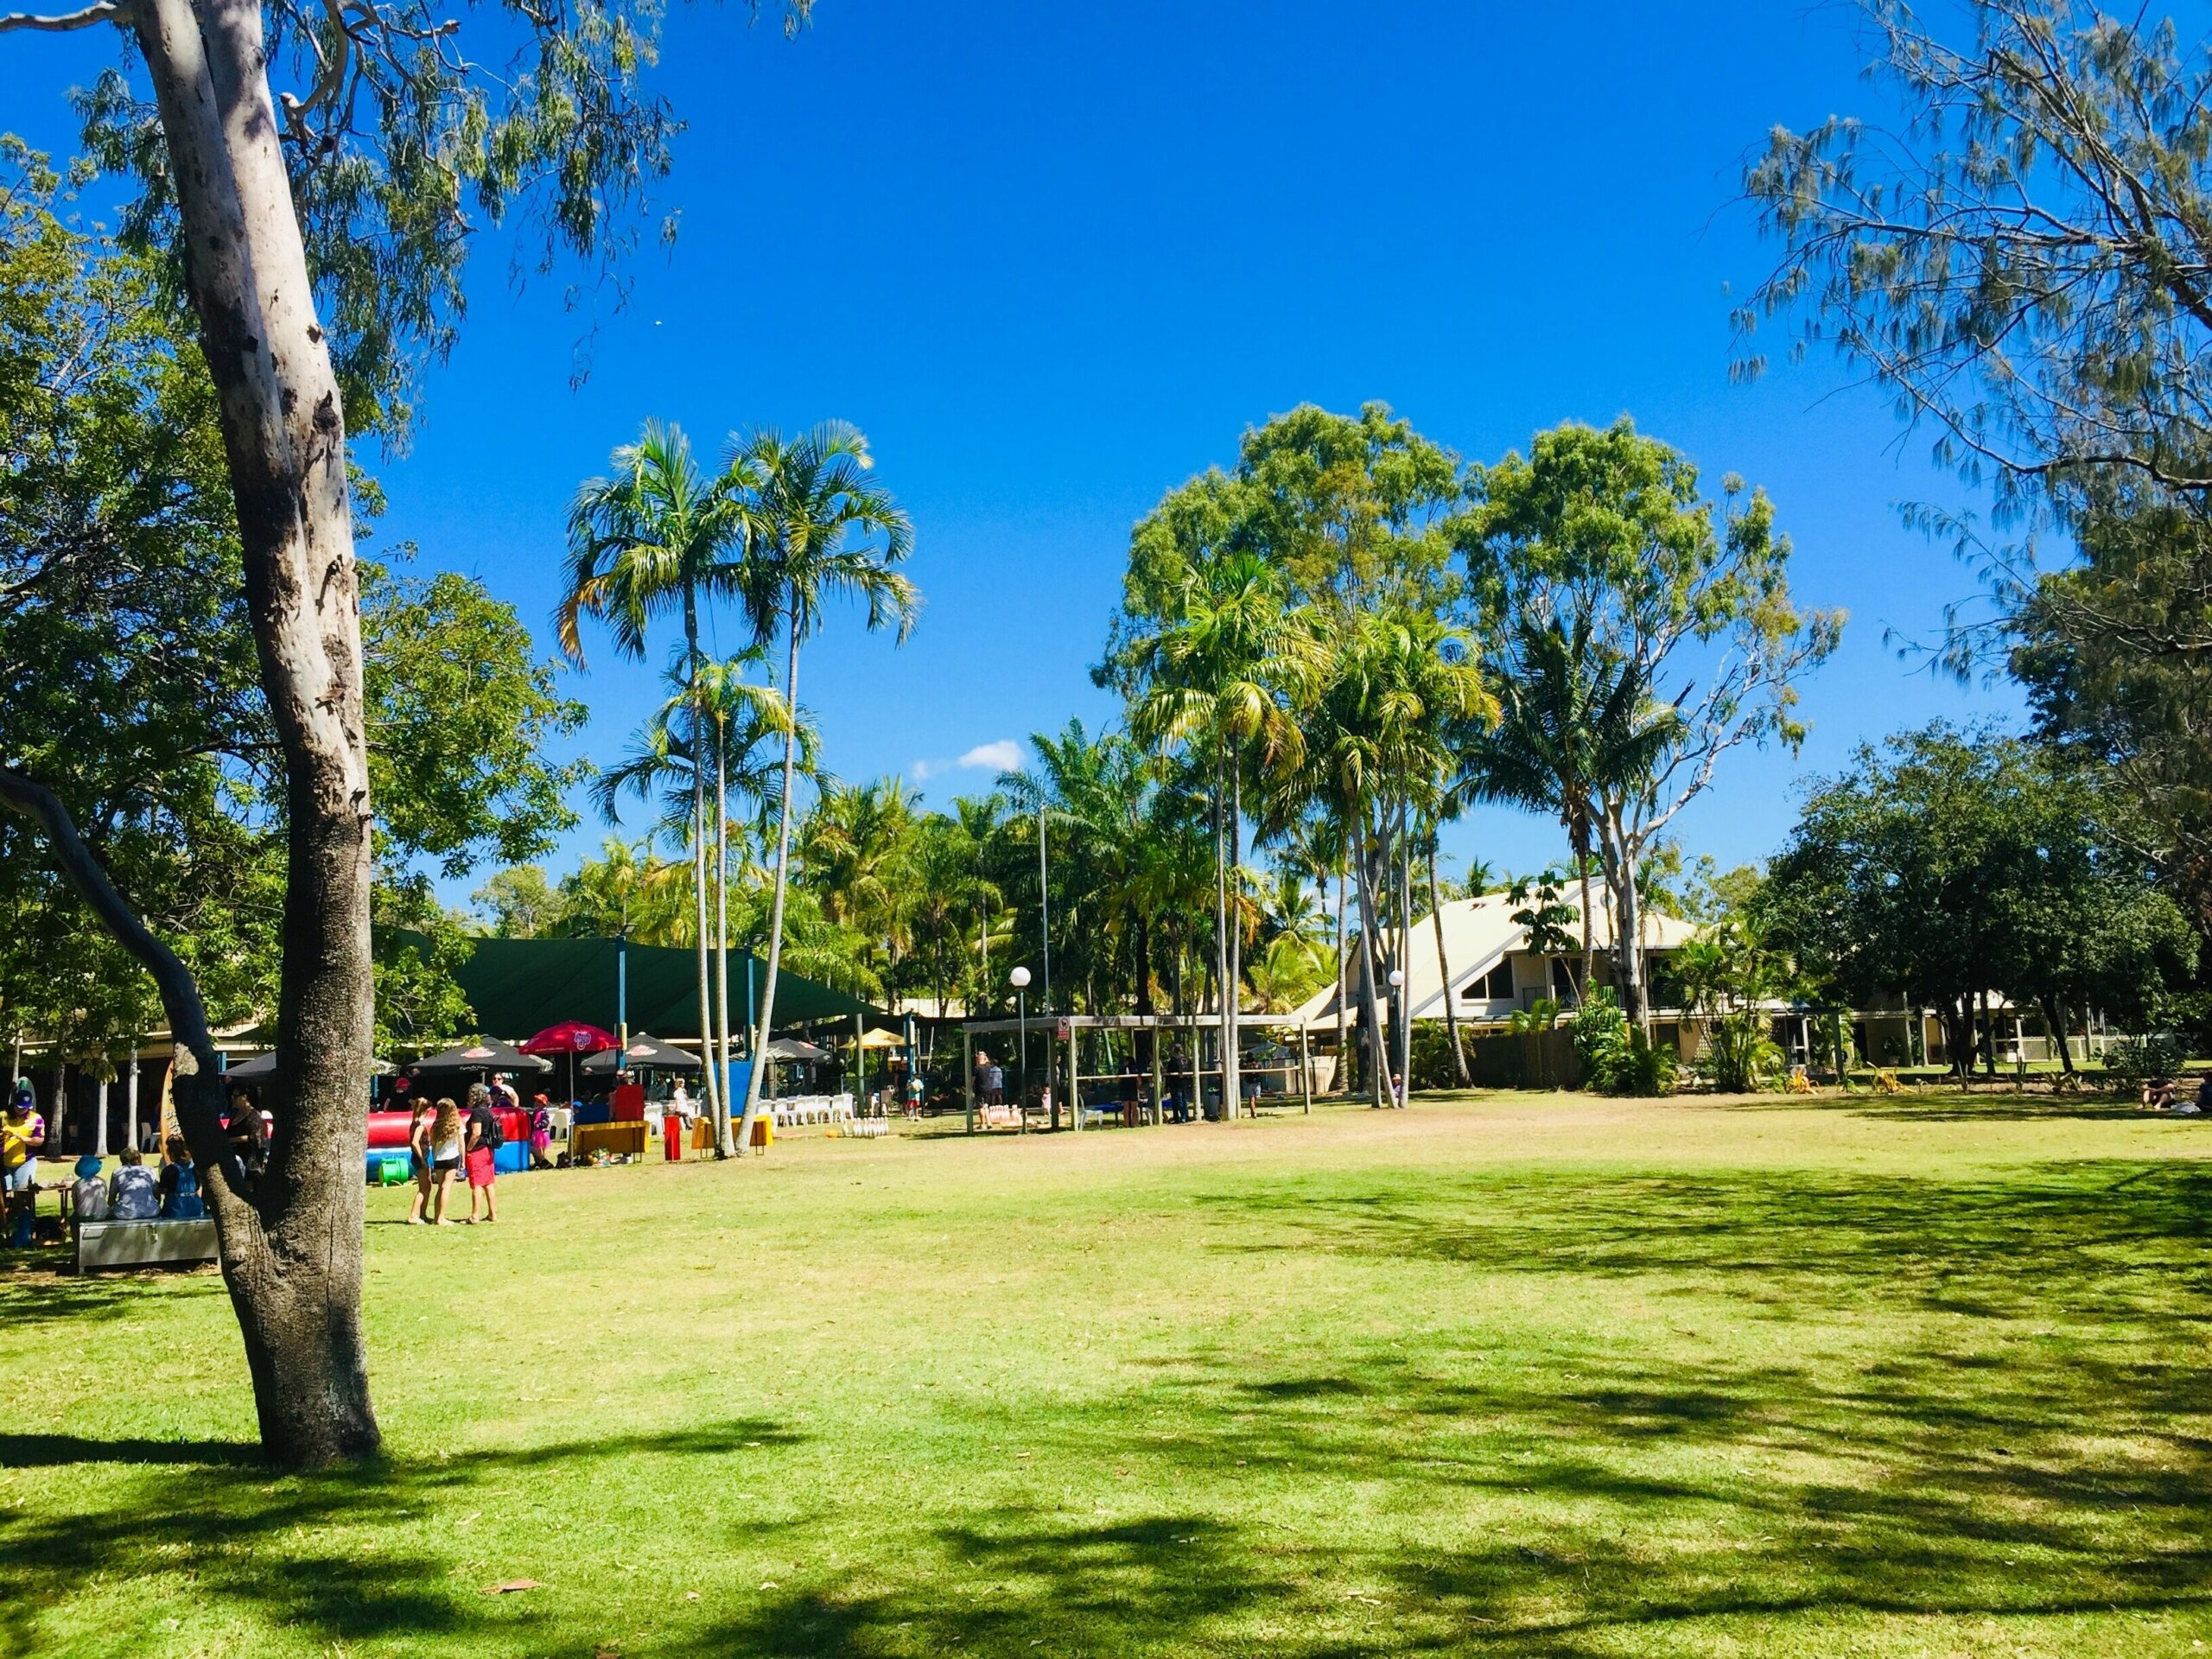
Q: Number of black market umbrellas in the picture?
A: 4